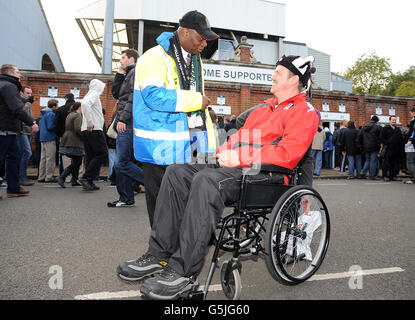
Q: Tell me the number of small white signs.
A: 7